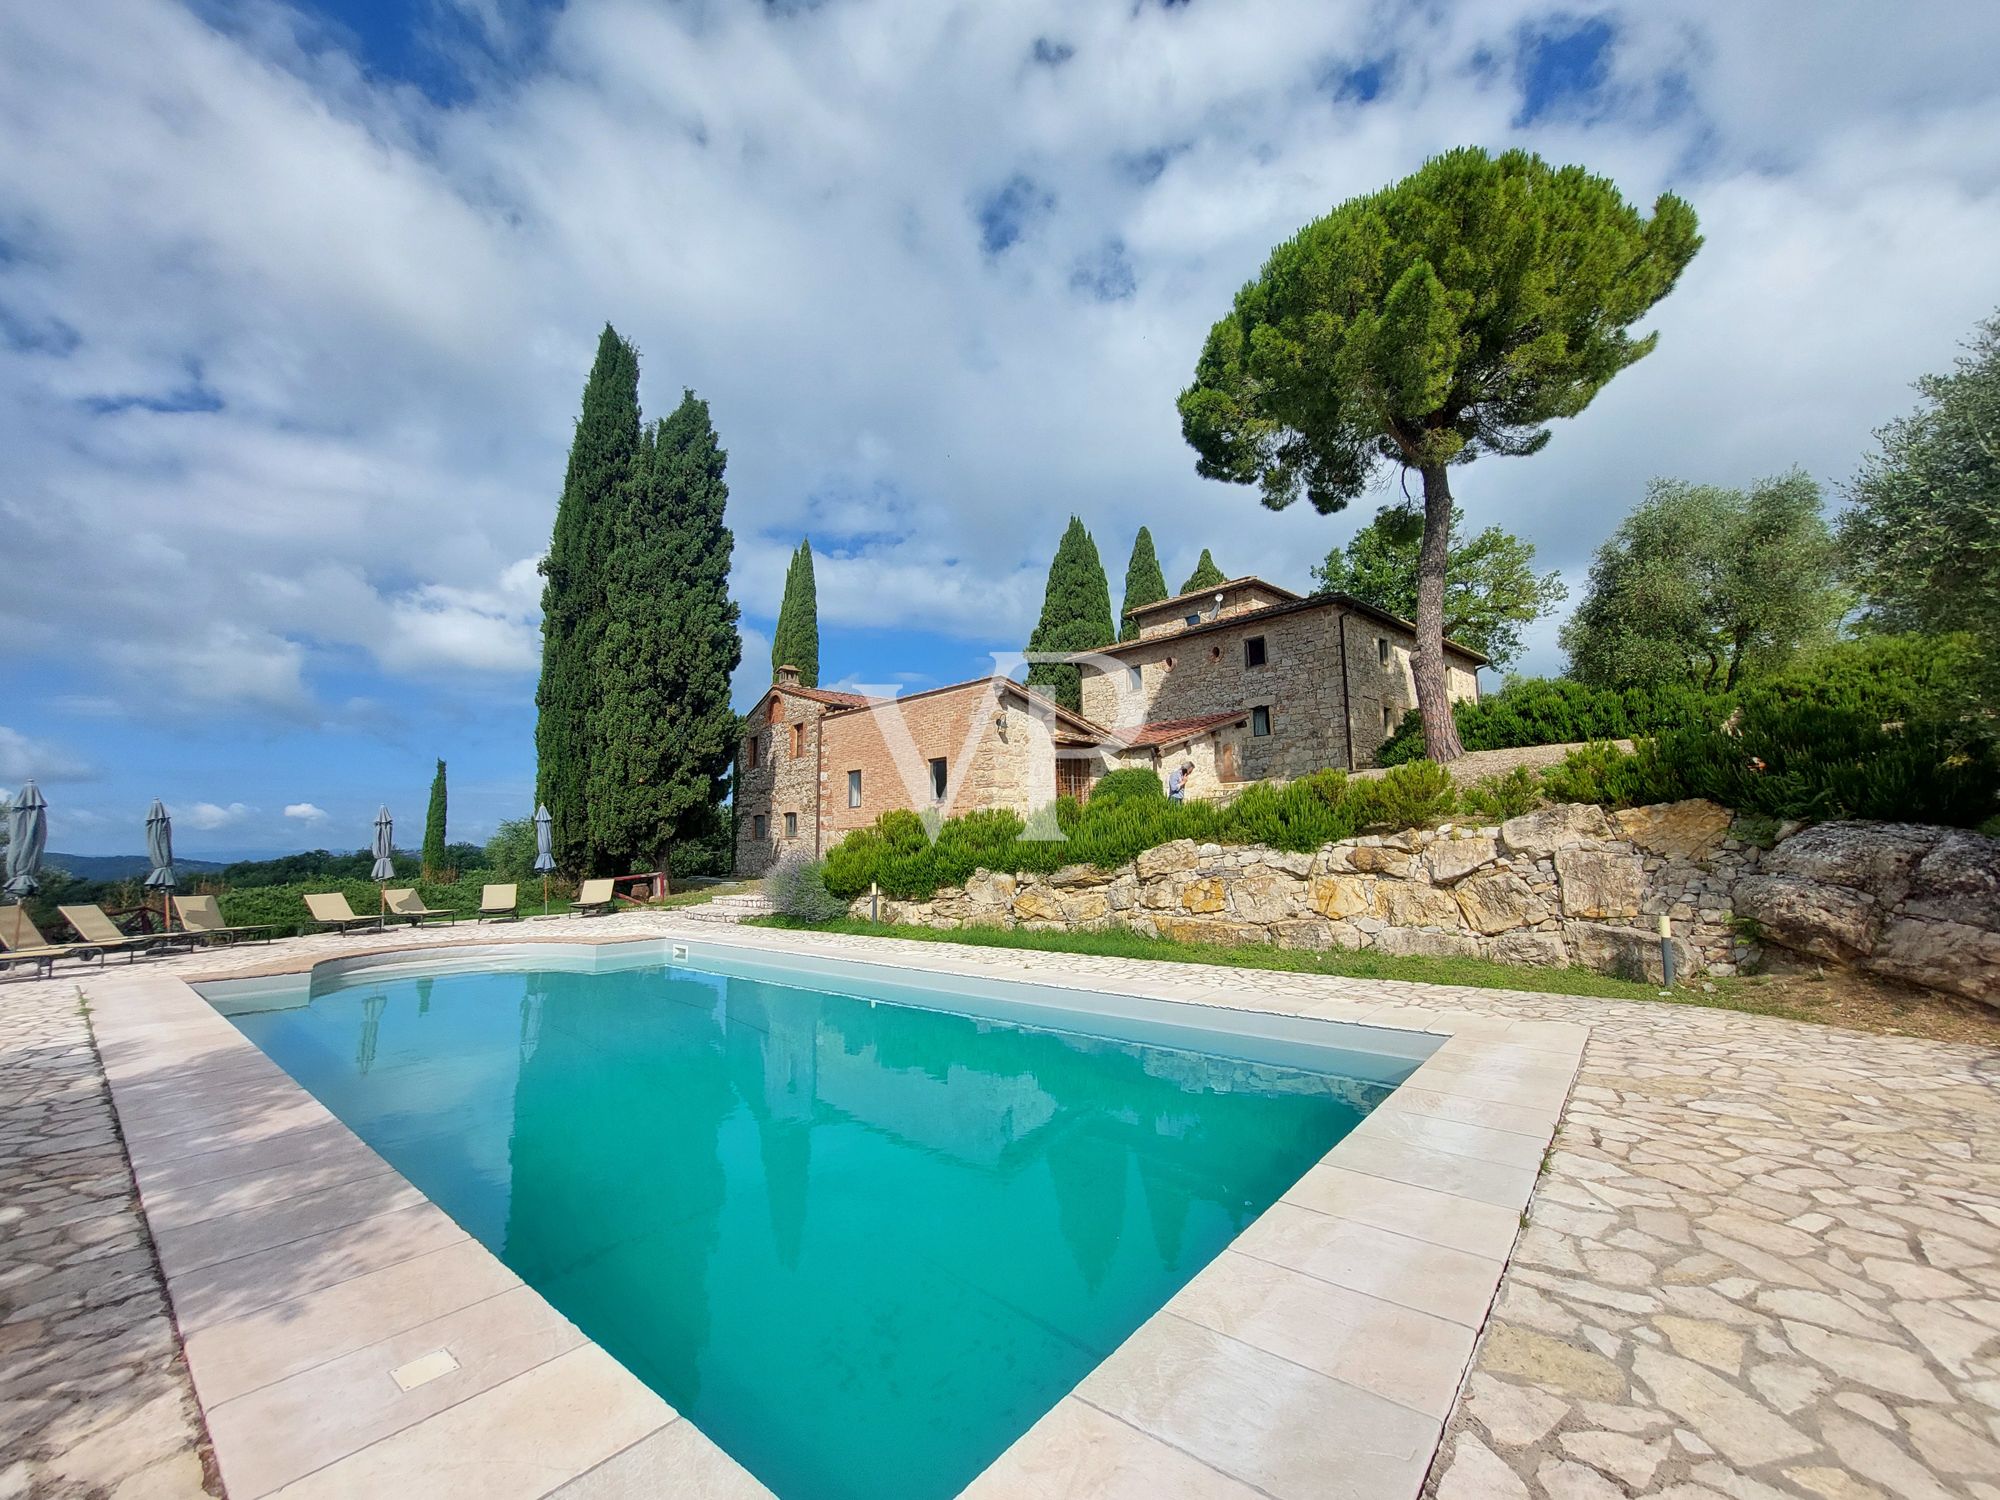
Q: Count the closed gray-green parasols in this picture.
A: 4